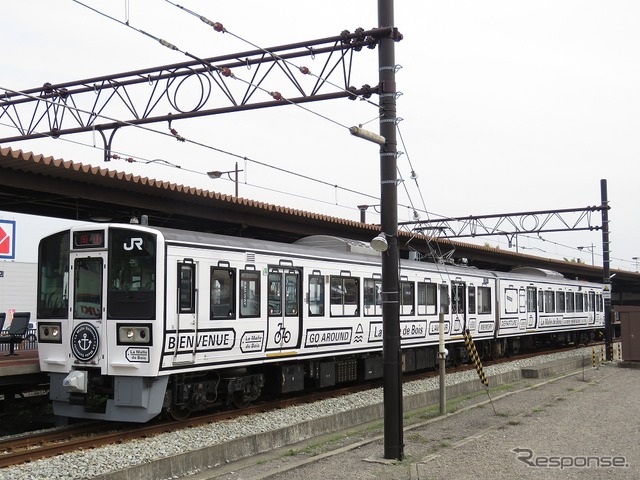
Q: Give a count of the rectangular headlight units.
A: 2